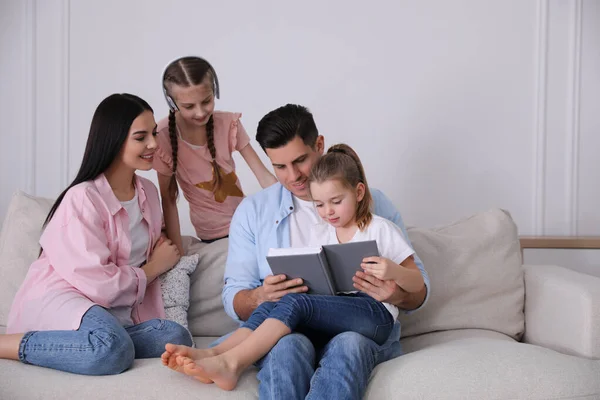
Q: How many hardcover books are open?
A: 1